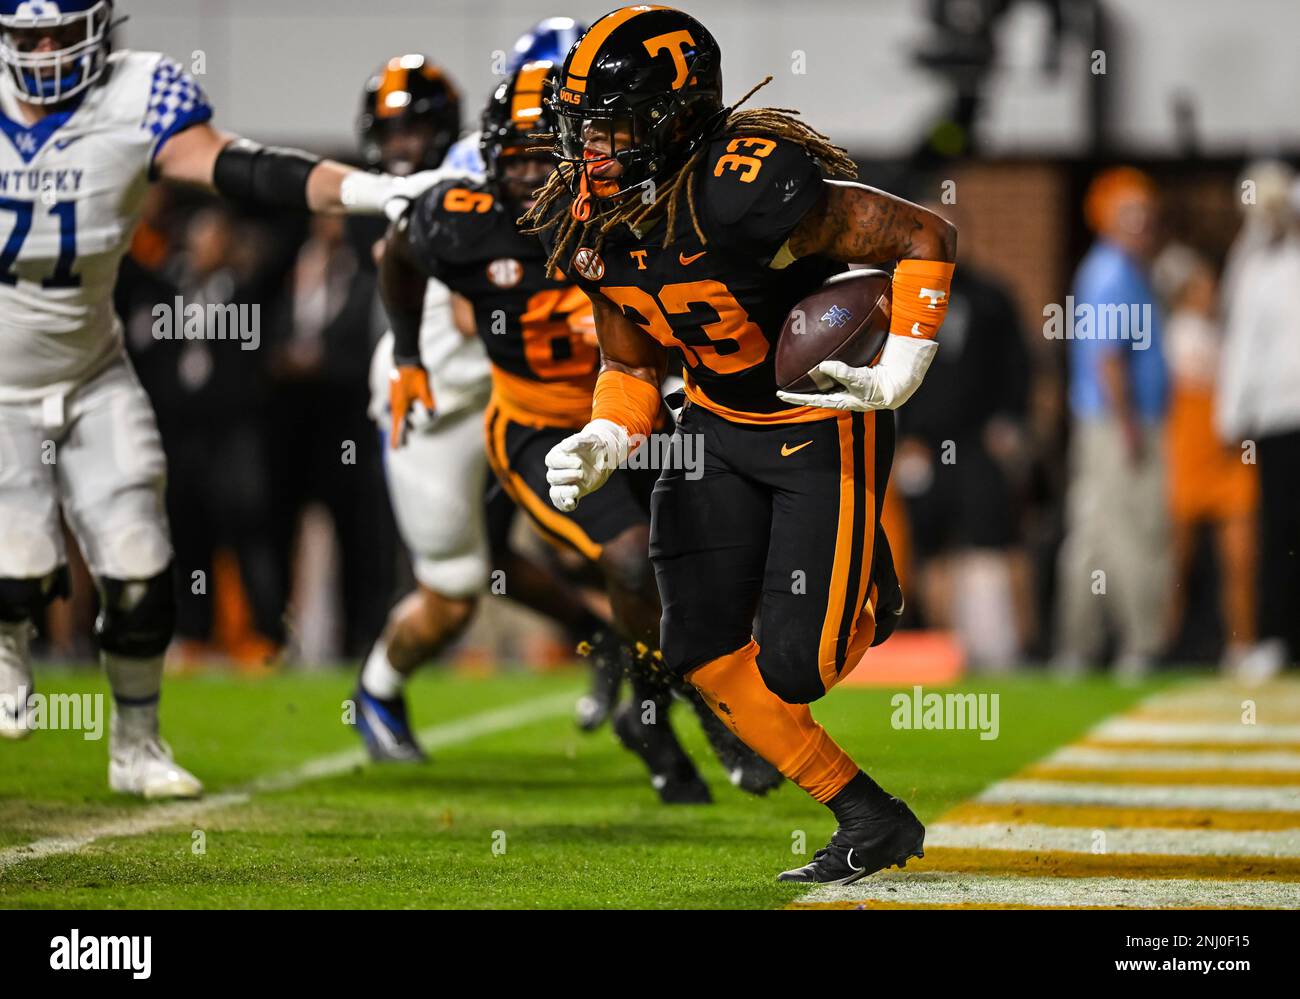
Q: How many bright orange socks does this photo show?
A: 2